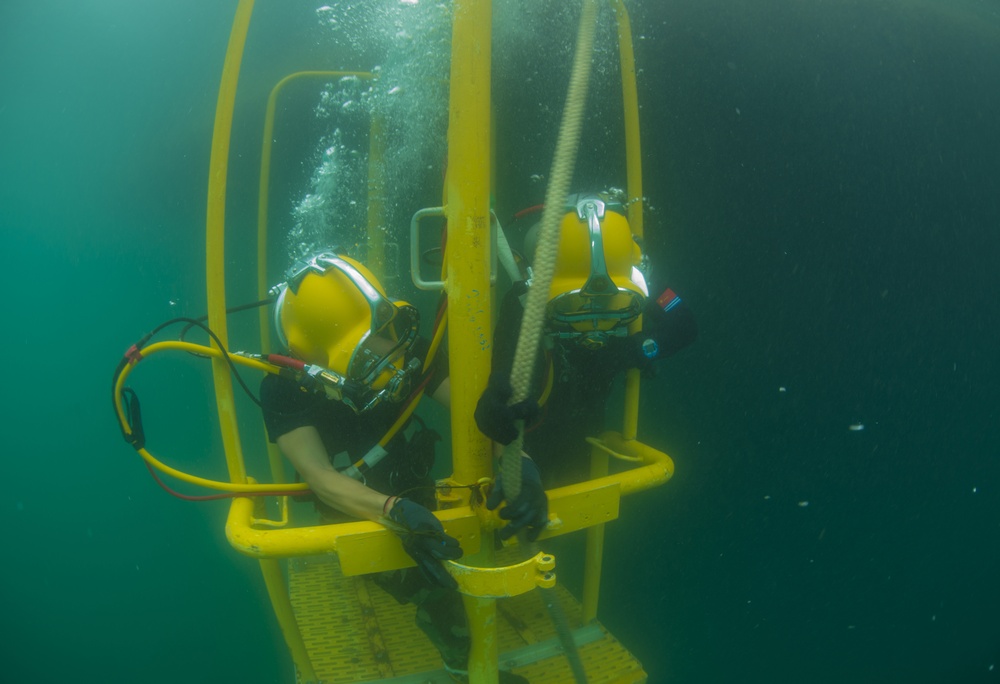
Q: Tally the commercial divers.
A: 2